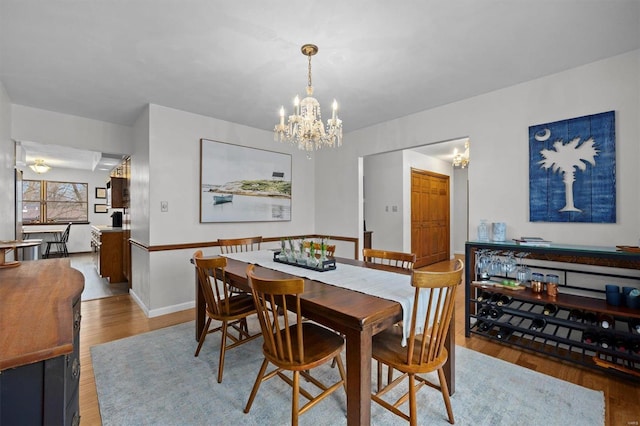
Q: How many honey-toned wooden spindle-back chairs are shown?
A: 6